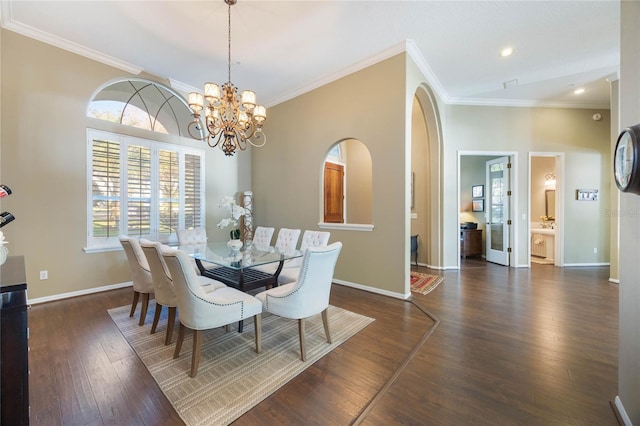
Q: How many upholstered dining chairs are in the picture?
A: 8